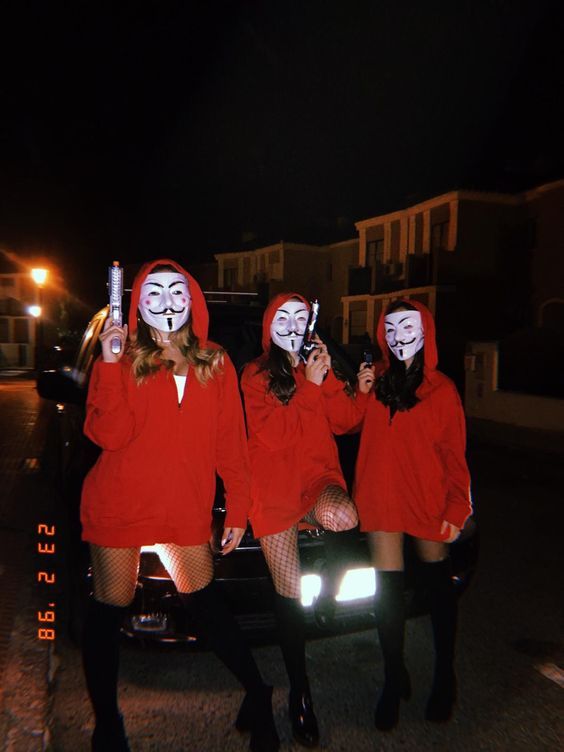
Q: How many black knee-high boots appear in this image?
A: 6